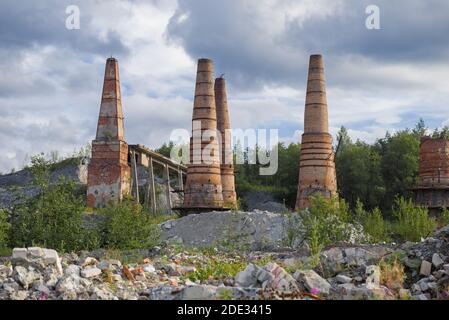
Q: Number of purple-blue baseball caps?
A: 0